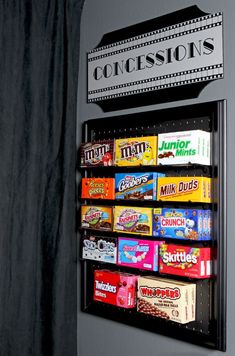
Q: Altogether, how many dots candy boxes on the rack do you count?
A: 0